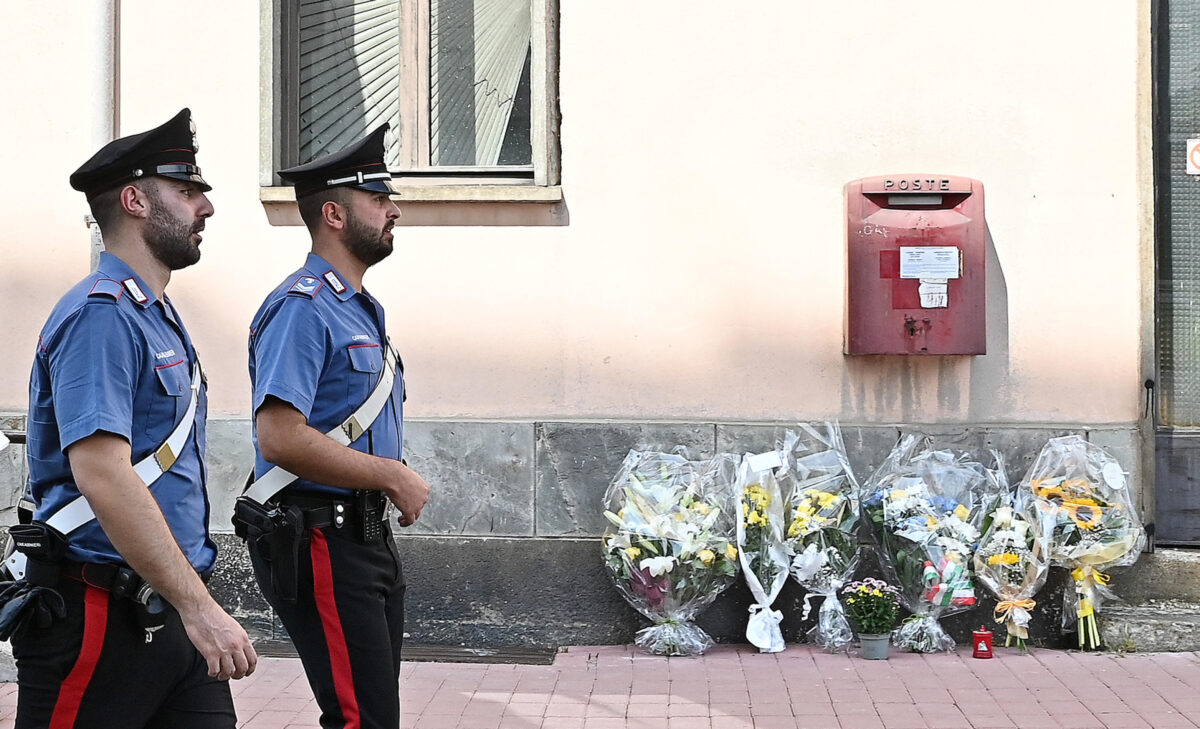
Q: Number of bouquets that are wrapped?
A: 6